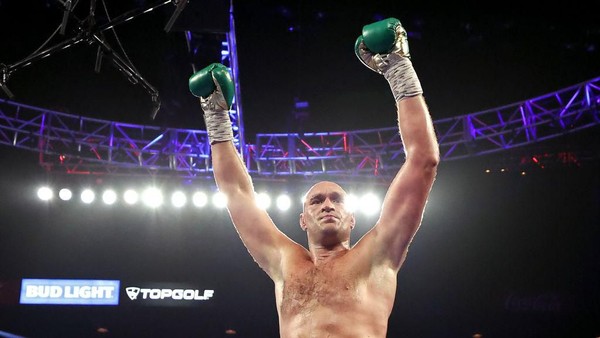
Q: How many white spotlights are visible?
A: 13